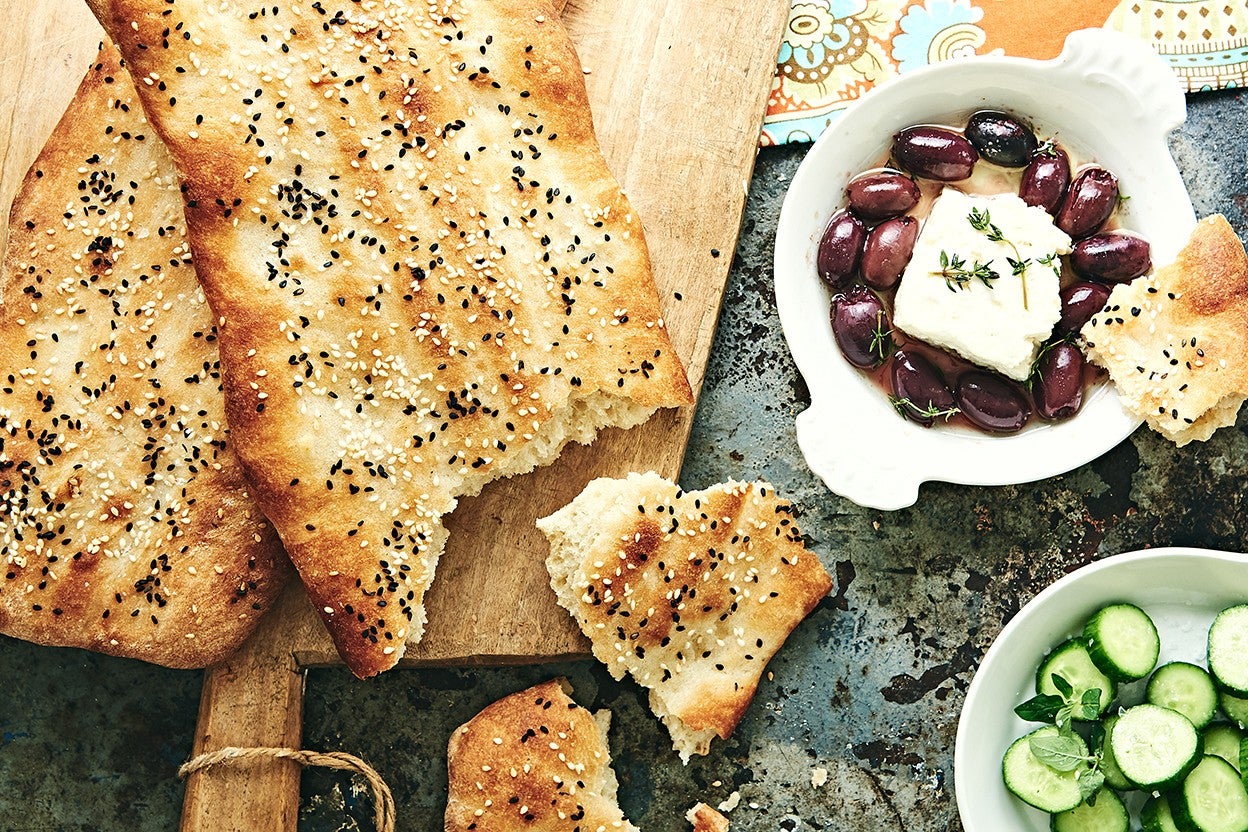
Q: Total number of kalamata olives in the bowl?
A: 13